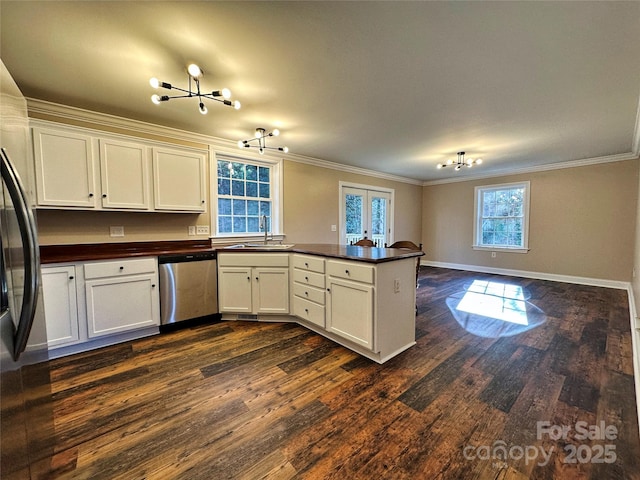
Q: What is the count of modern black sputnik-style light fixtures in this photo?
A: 3